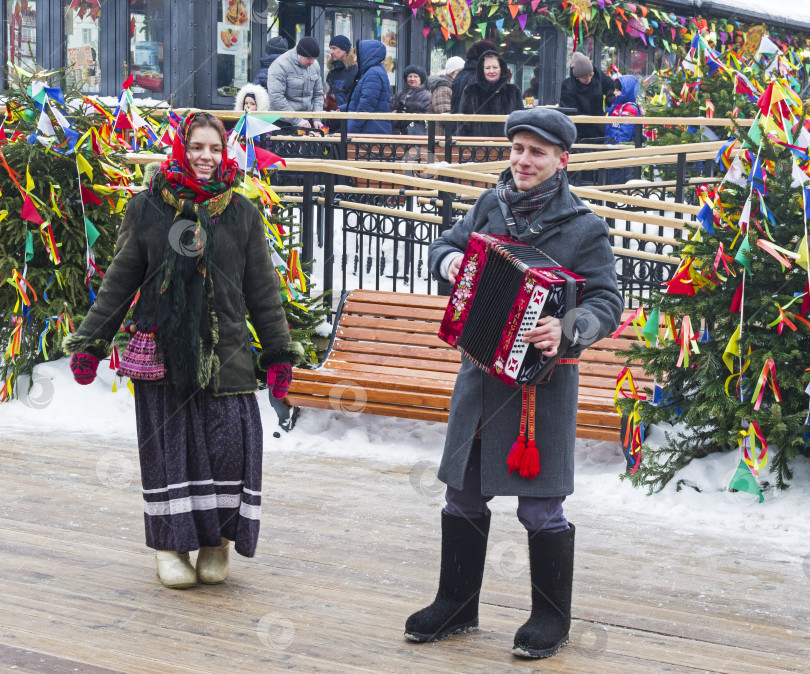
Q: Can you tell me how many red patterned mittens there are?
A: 2